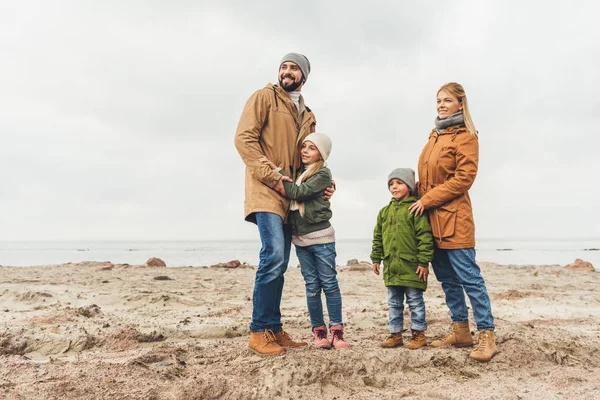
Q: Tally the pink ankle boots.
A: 2